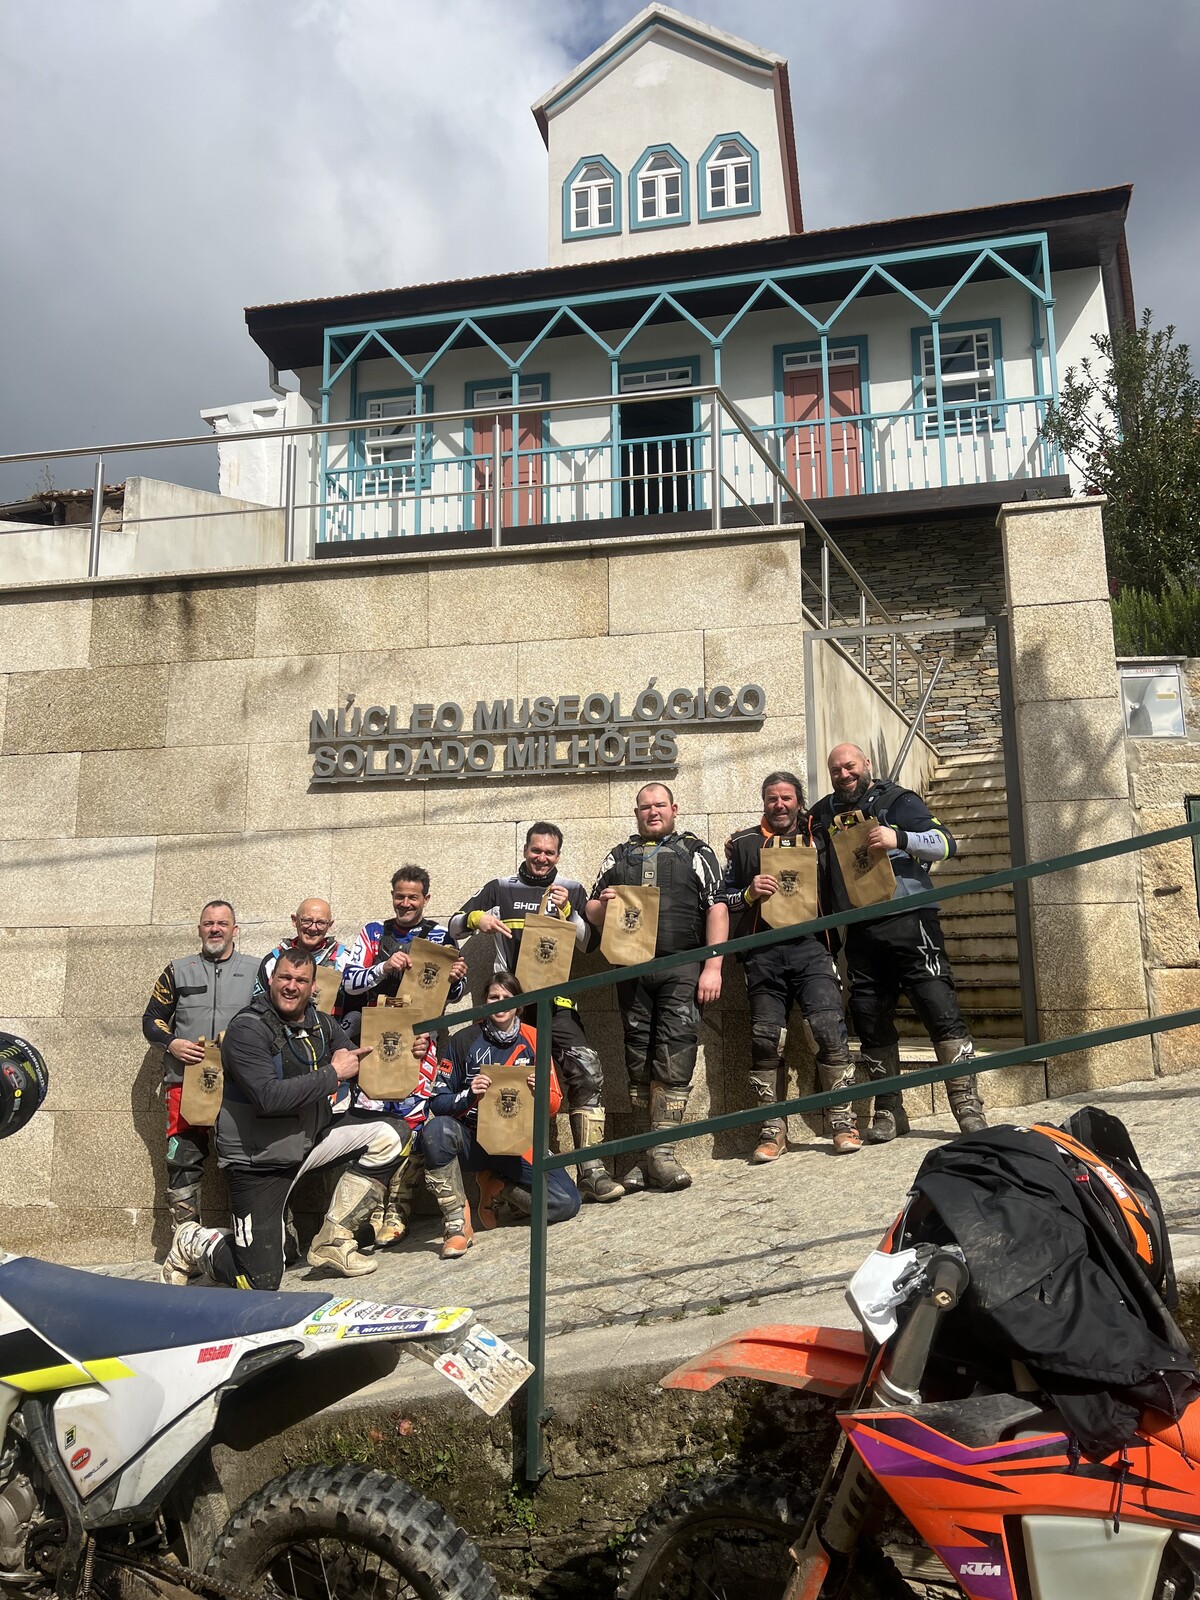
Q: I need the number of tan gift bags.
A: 9